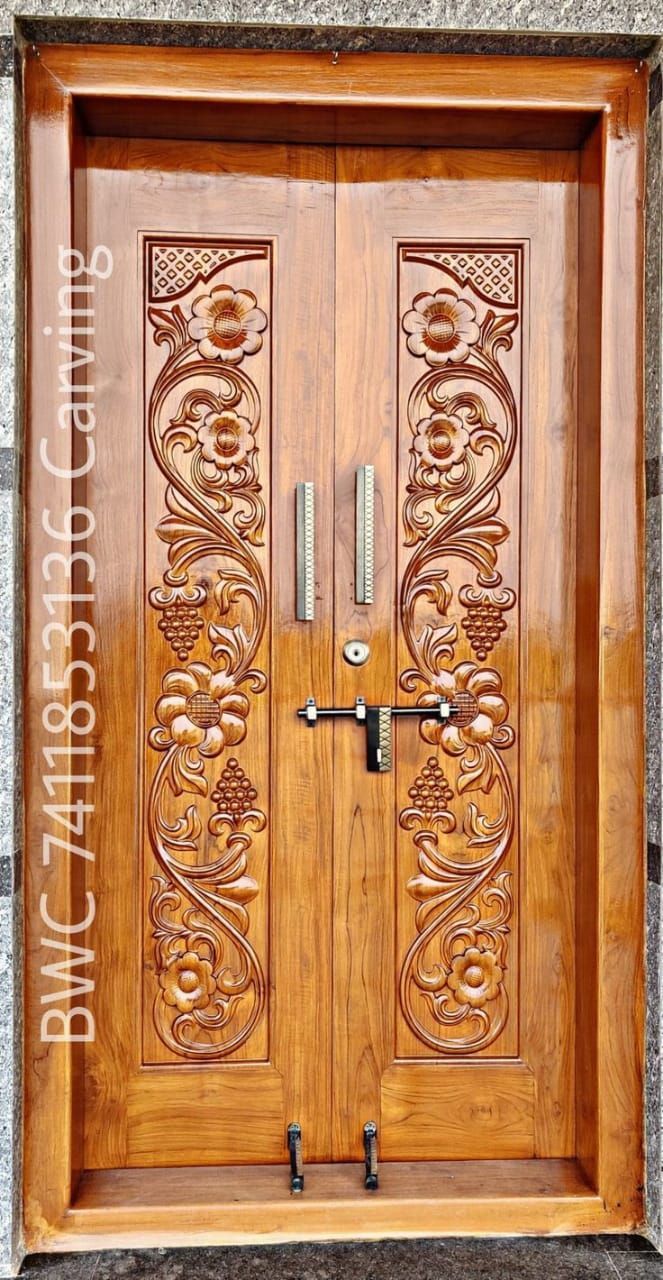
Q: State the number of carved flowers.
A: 8